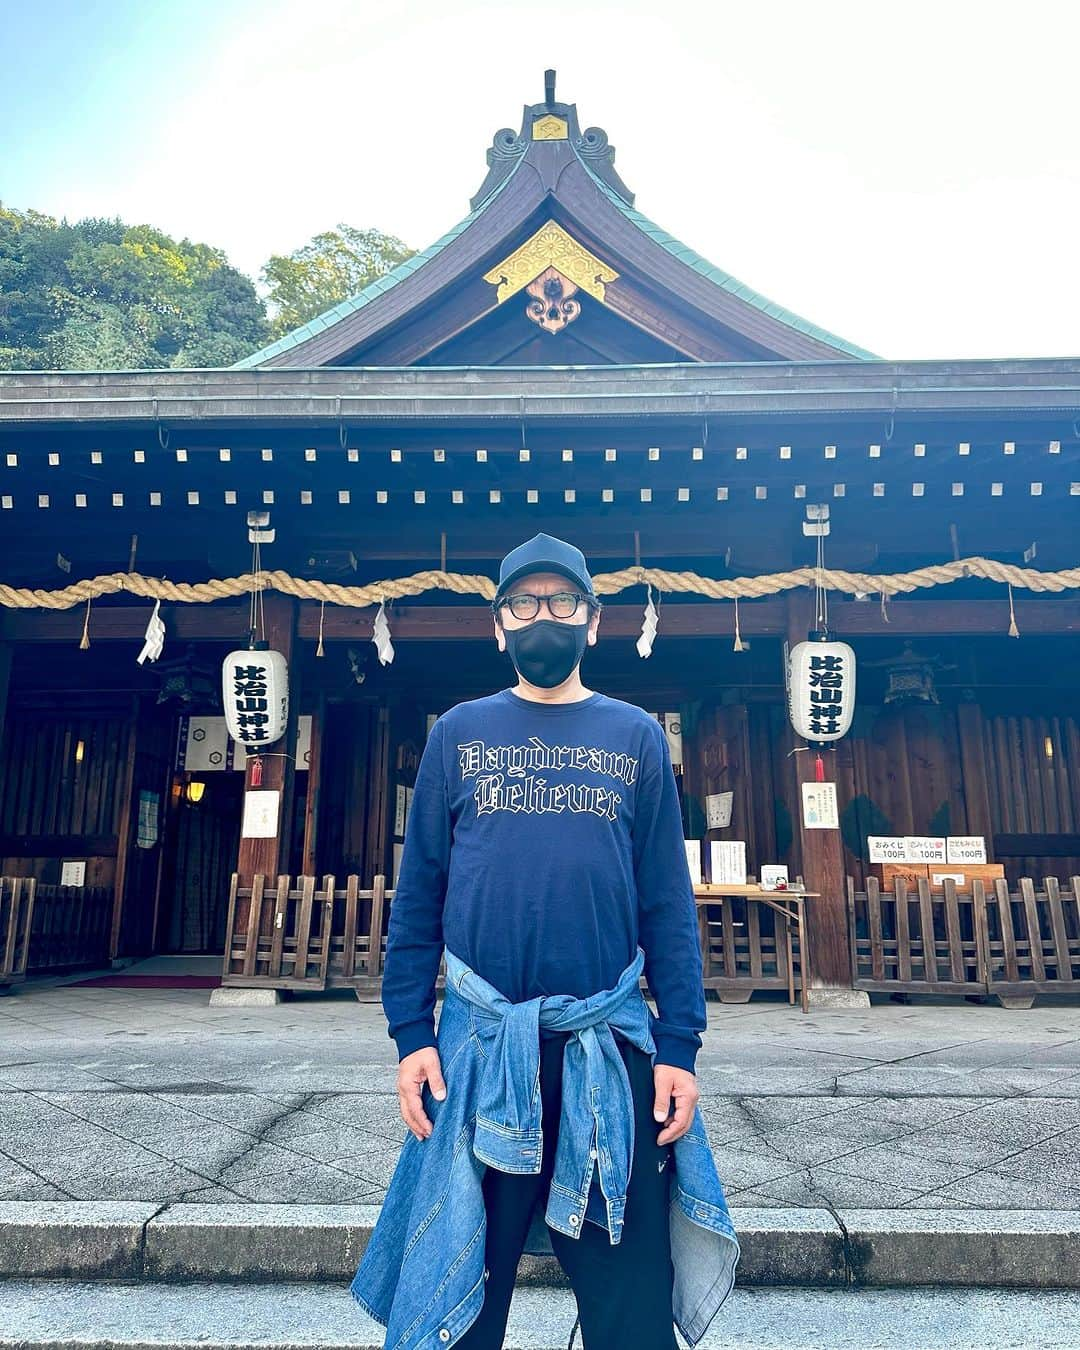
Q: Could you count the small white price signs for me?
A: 3